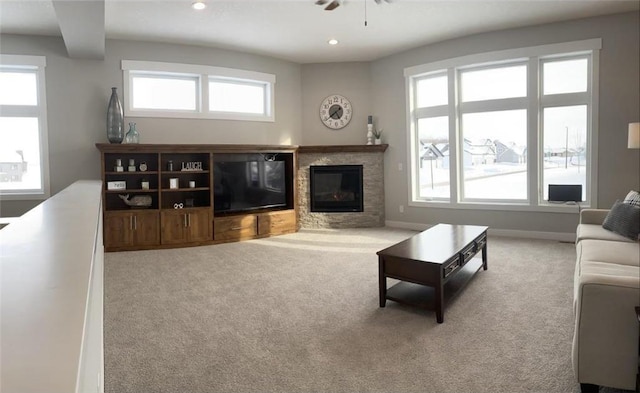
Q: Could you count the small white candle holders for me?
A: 2